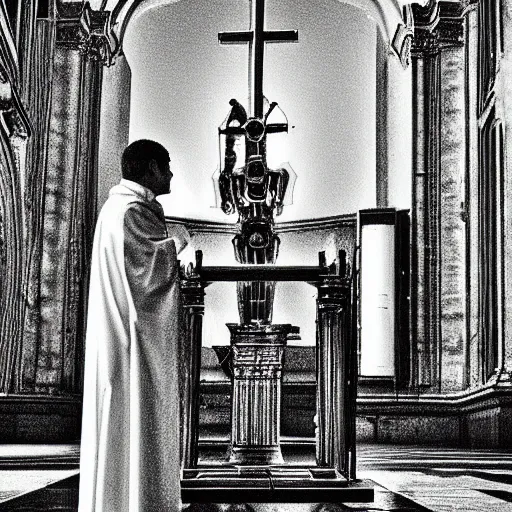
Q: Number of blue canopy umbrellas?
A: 0